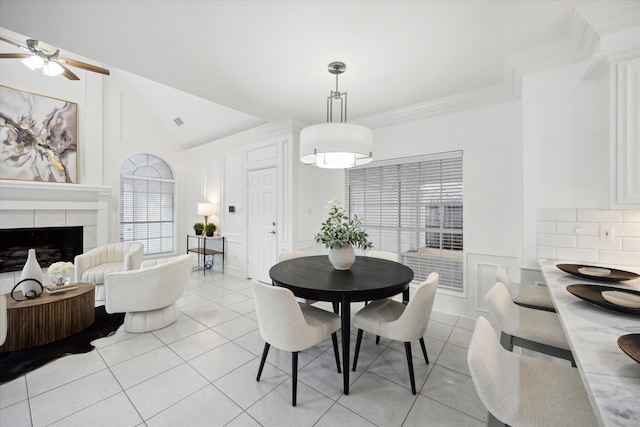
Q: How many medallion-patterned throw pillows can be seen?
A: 0